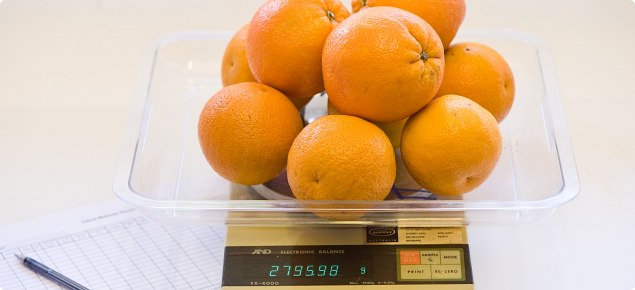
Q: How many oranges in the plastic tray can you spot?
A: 9